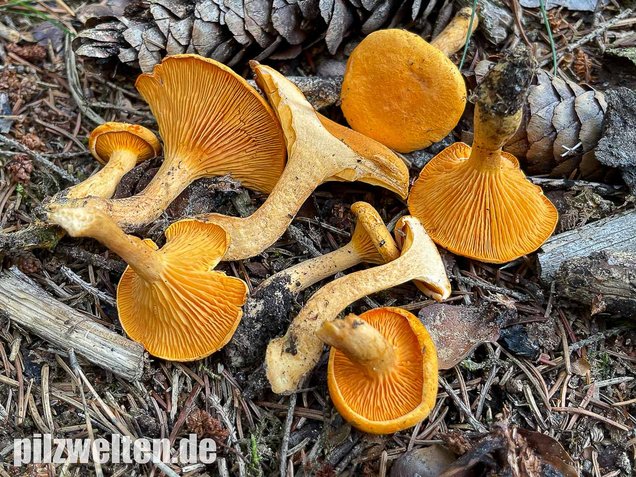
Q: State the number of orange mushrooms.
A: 9